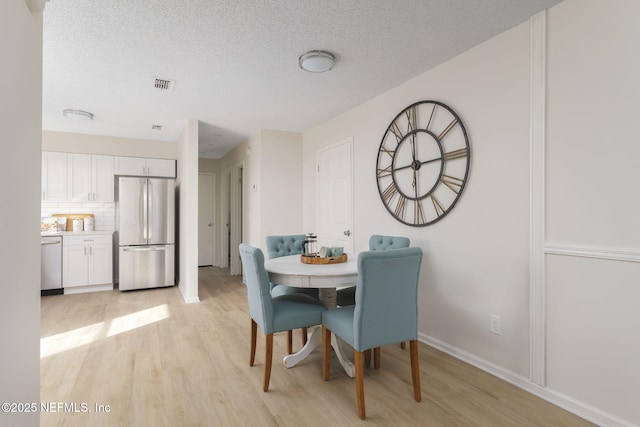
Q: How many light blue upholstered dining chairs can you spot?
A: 4